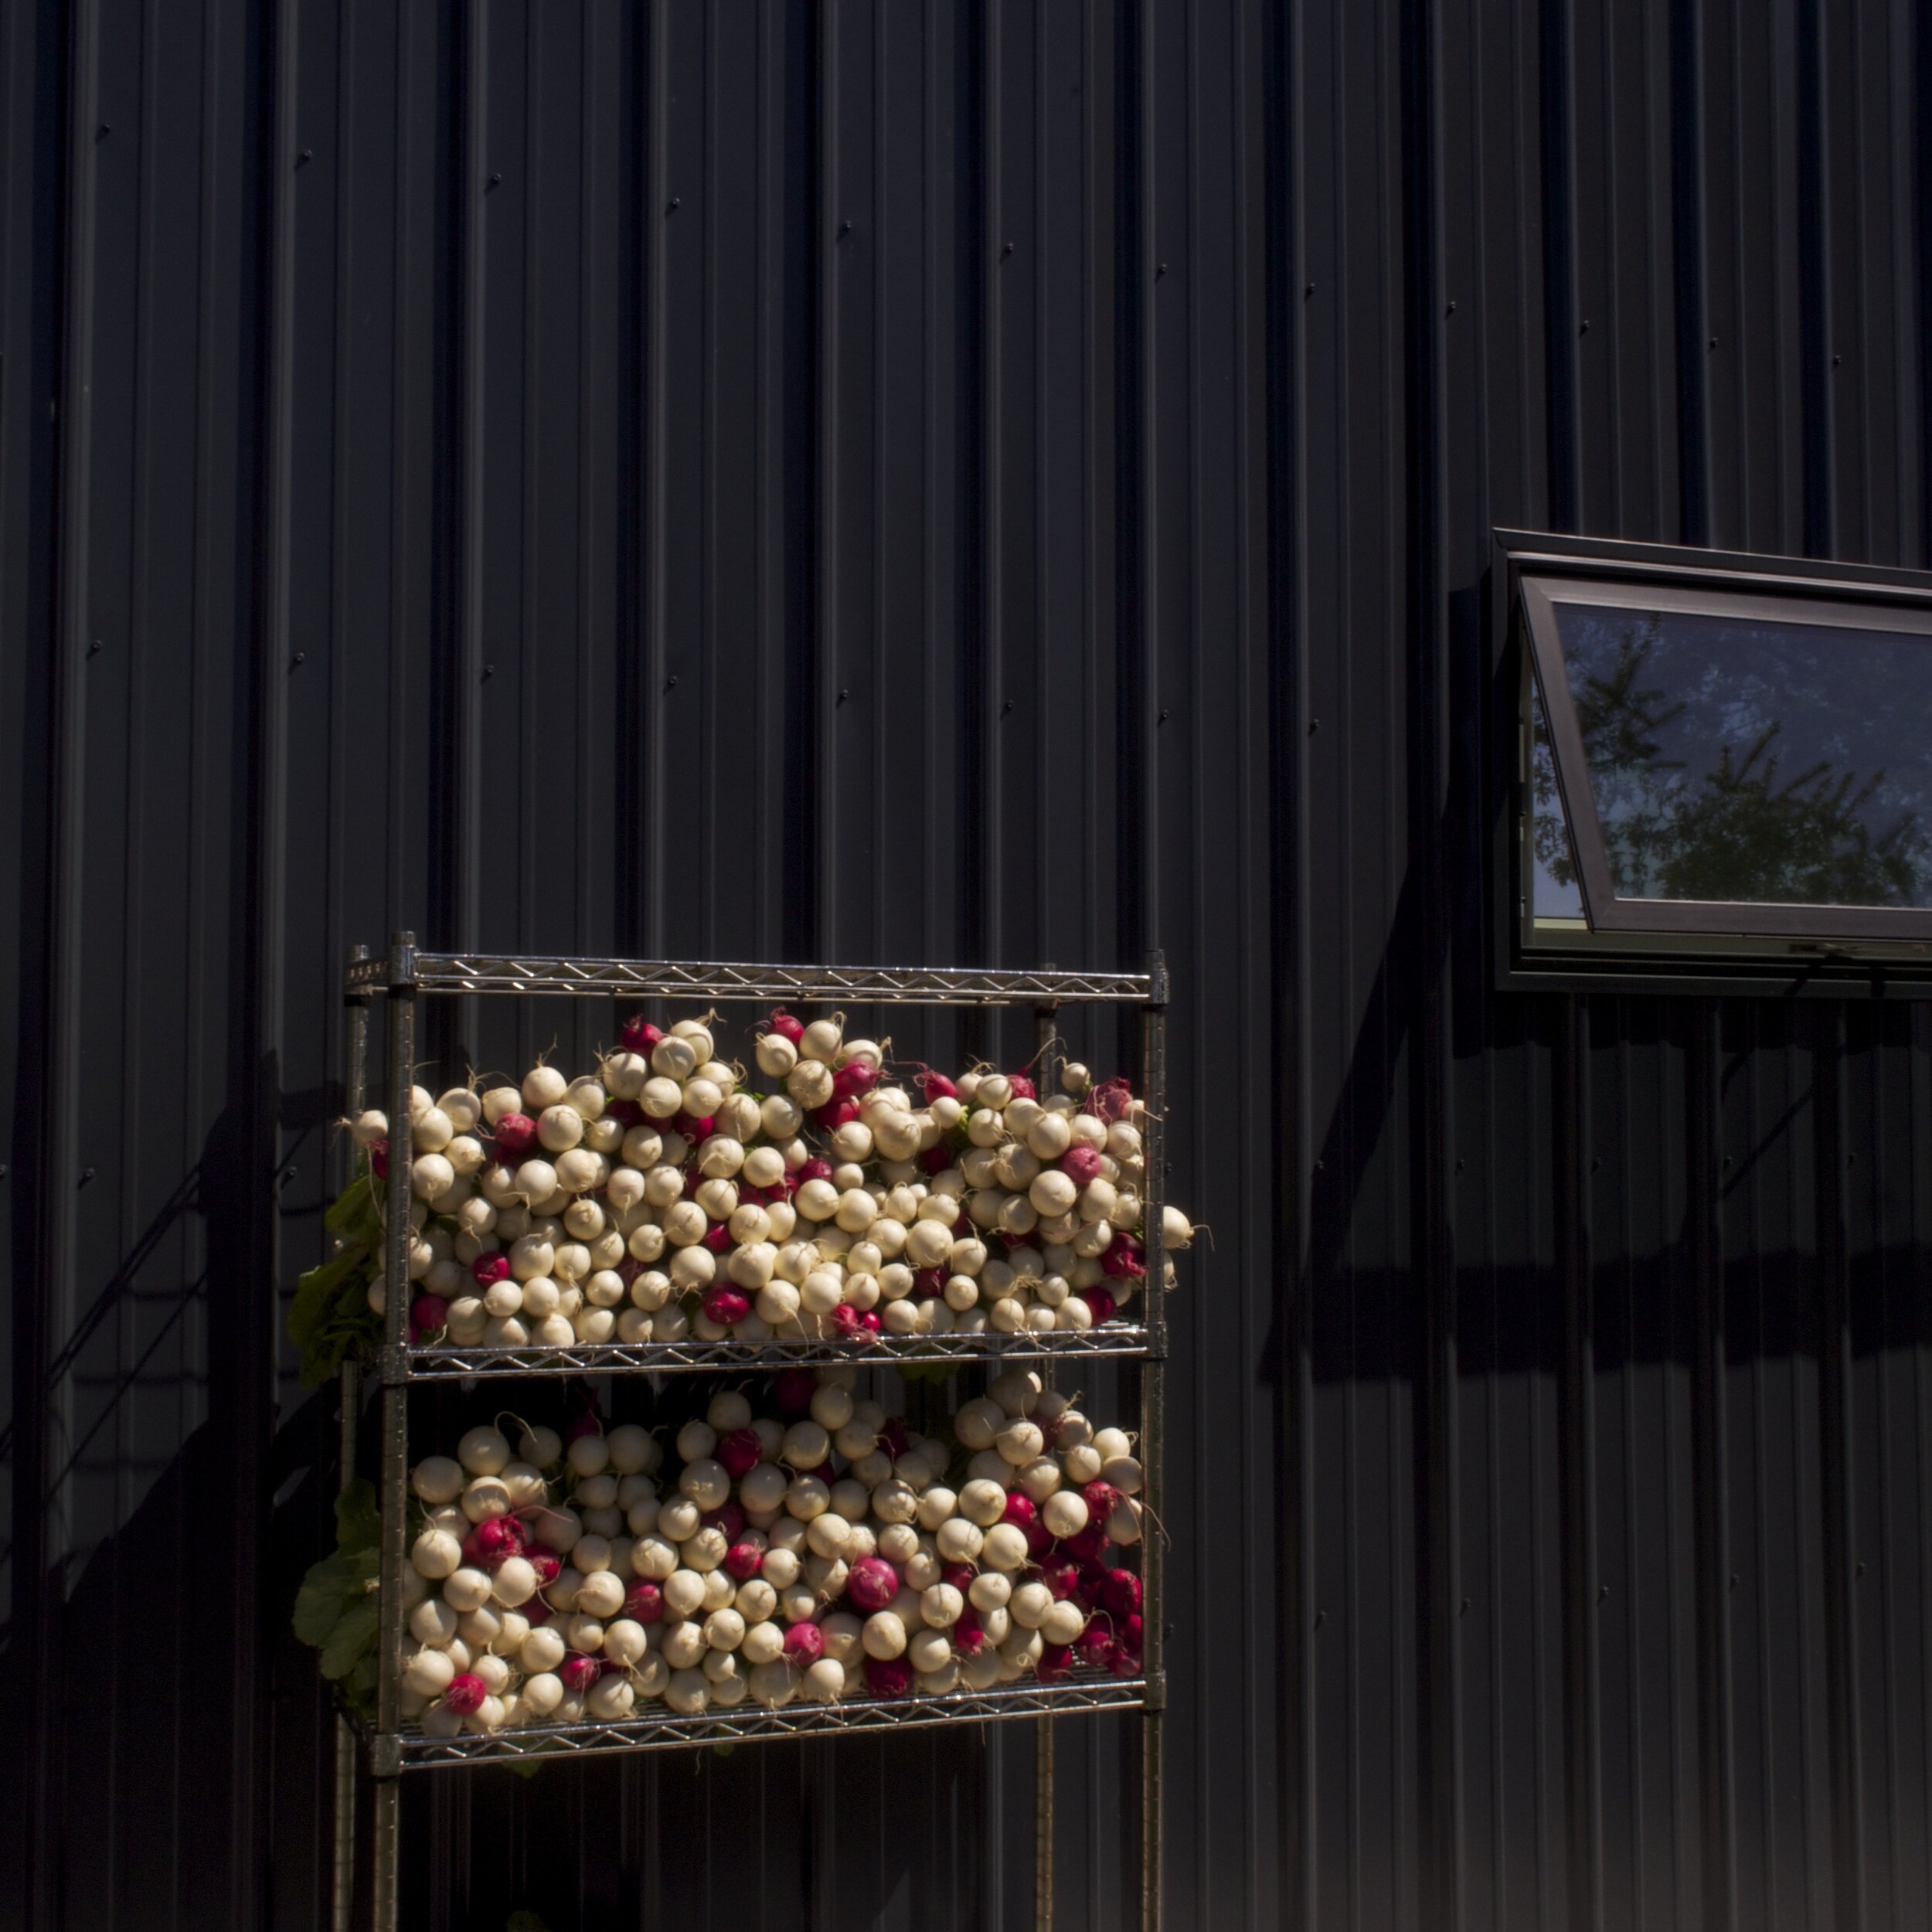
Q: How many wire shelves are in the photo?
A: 3